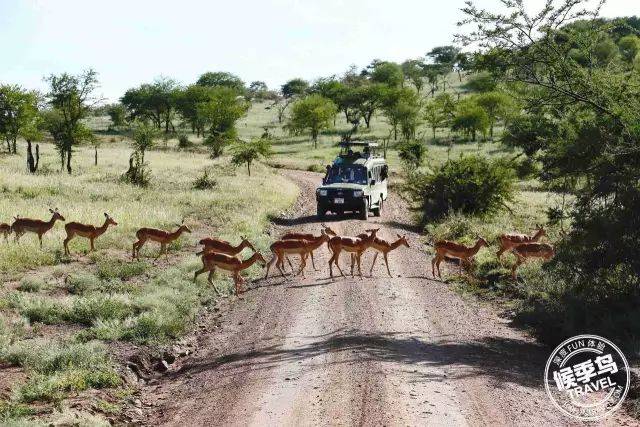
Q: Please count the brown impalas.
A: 13